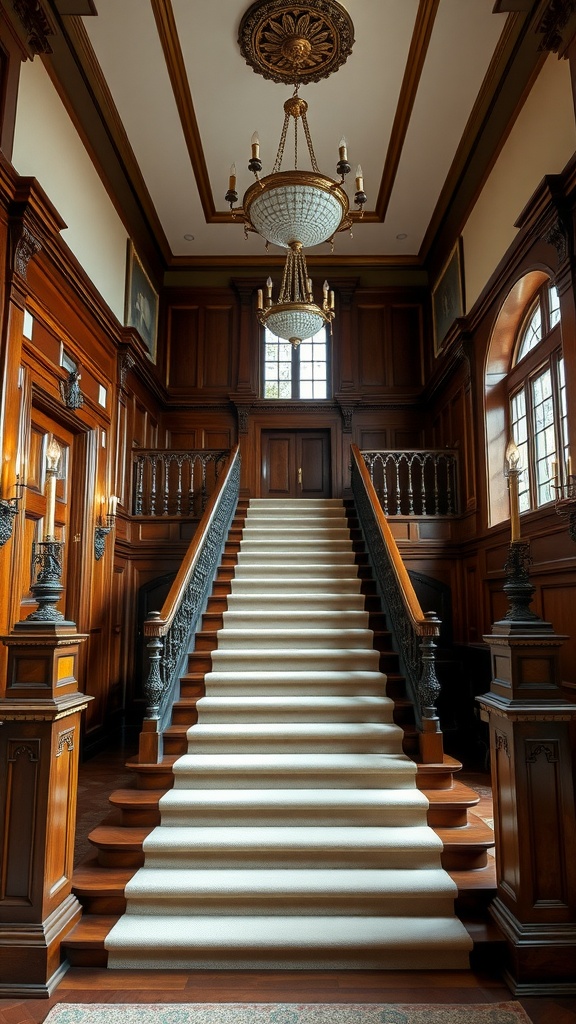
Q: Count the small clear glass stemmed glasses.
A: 0